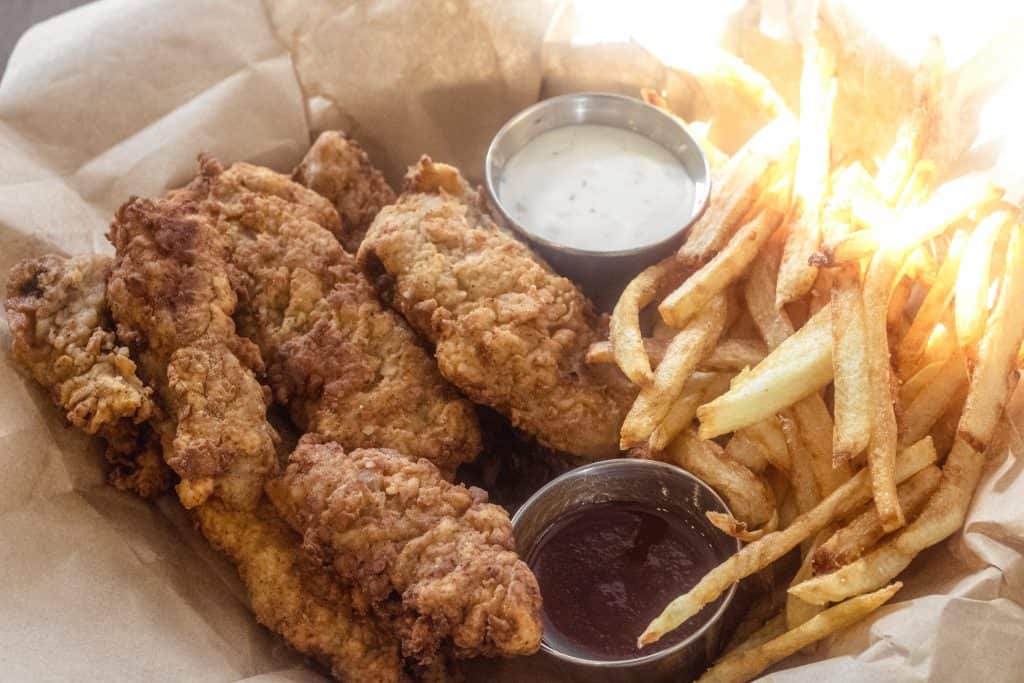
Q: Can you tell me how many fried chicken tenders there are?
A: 7